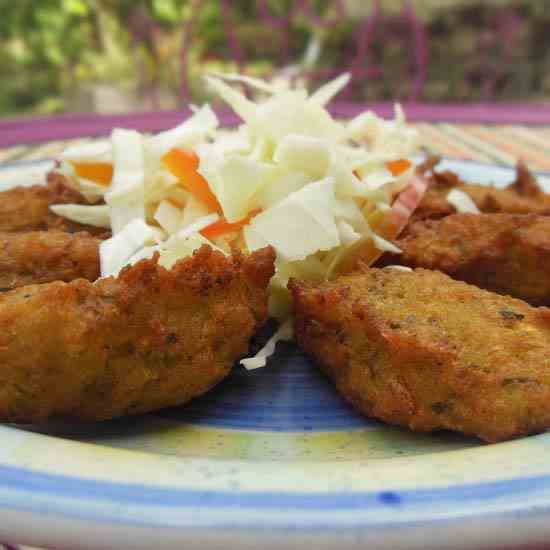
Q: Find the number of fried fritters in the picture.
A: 6